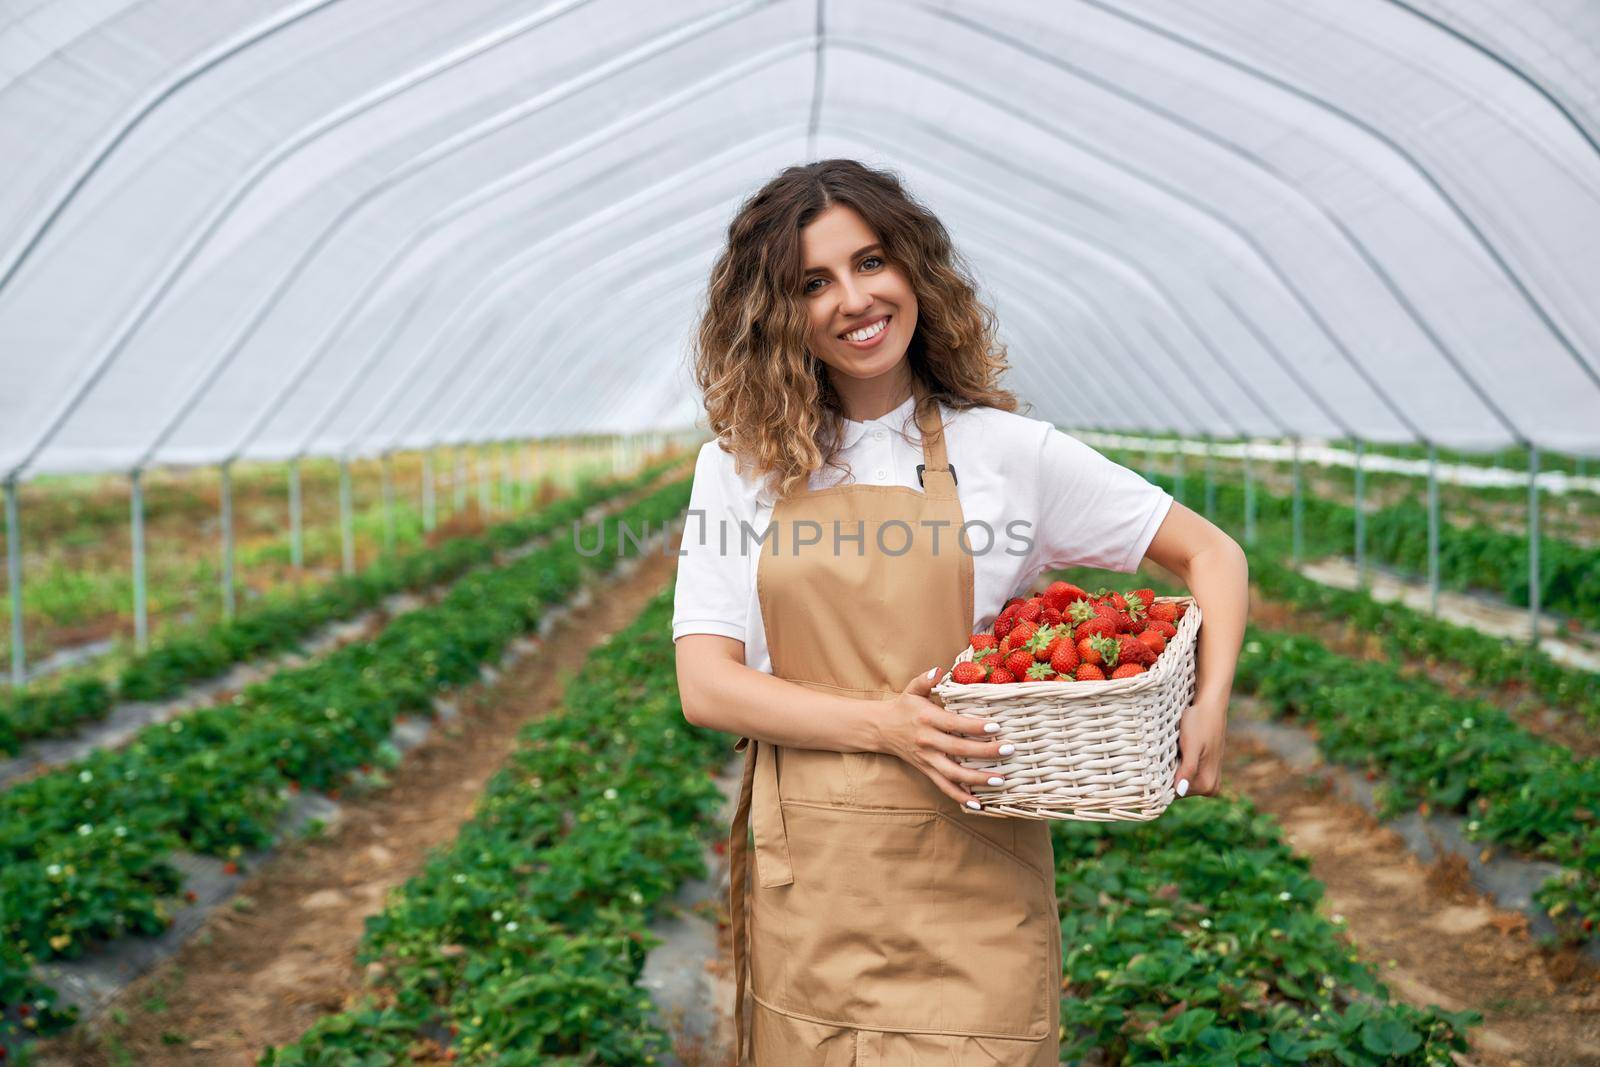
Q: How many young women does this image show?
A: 1